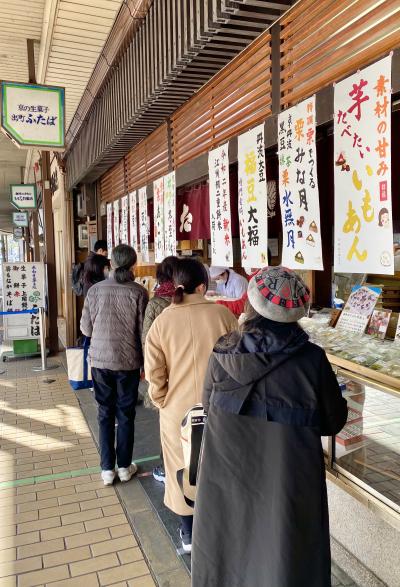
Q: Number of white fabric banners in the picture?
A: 11